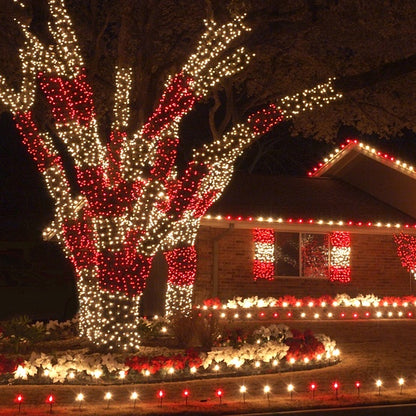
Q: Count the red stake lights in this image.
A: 8